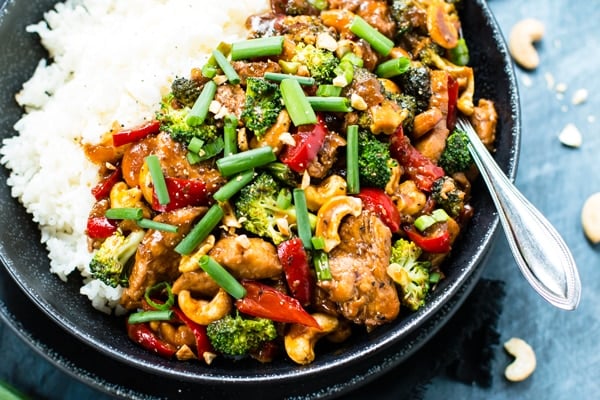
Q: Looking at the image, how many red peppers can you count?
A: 13